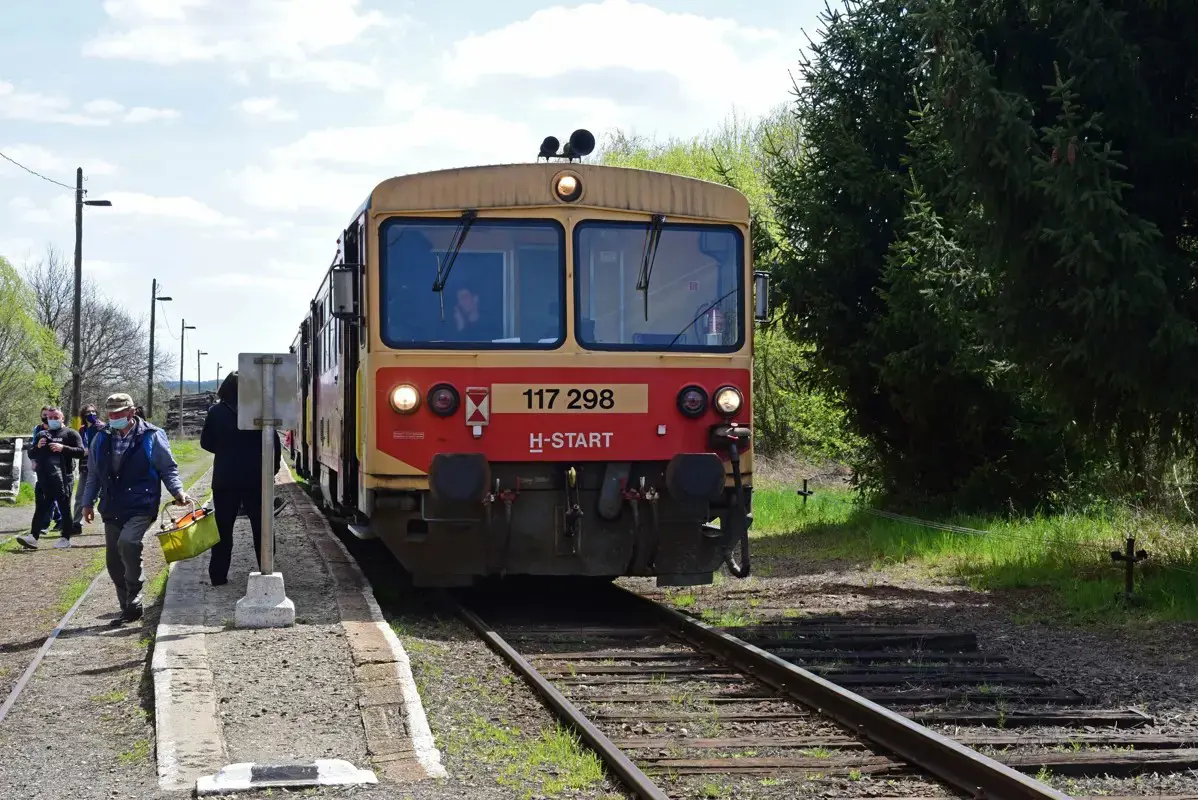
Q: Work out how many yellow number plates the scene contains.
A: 1